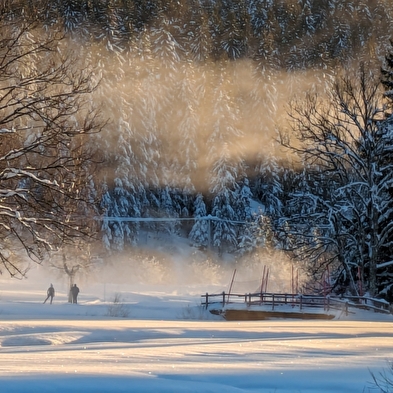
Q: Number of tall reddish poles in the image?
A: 8